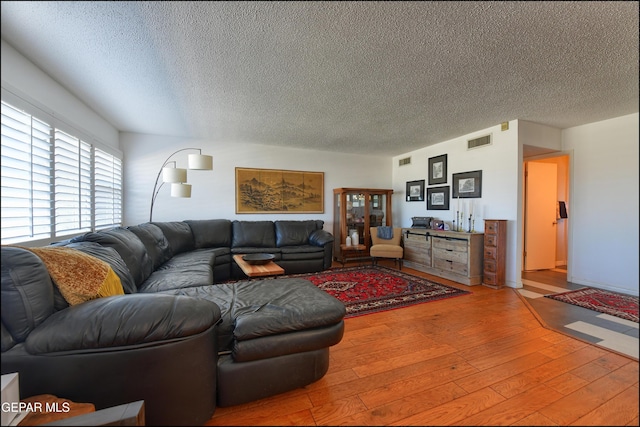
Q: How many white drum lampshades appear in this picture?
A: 3